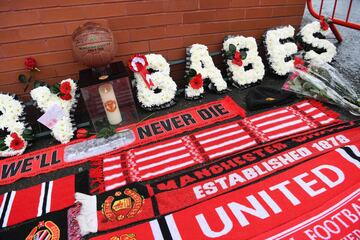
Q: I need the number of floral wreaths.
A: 7